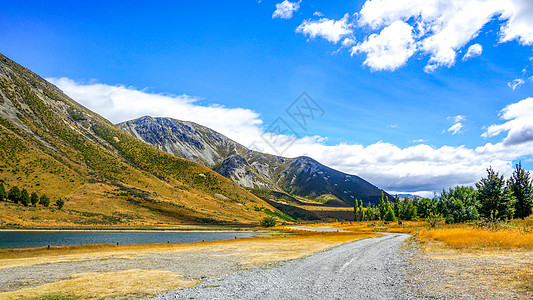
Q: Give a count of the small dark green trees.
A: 6